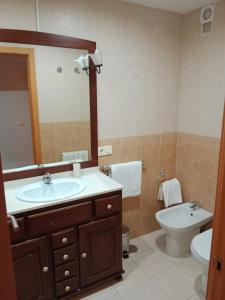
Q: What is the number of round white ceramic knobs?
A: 7